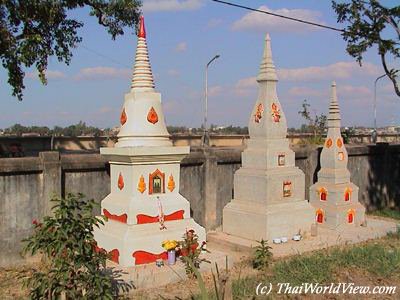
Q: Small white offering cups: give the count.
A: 3